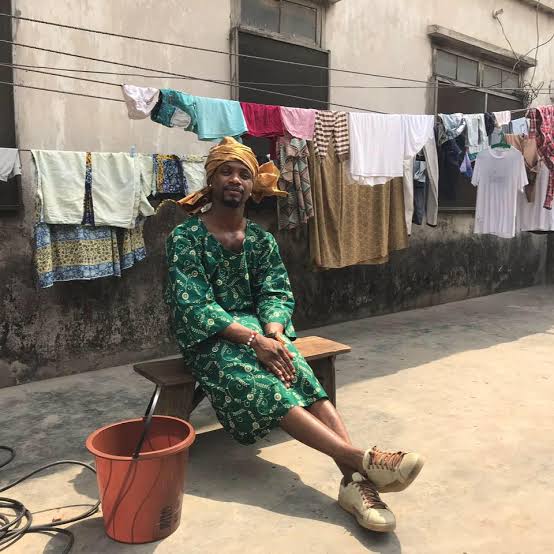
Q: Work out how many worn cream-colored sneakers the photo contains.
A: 2